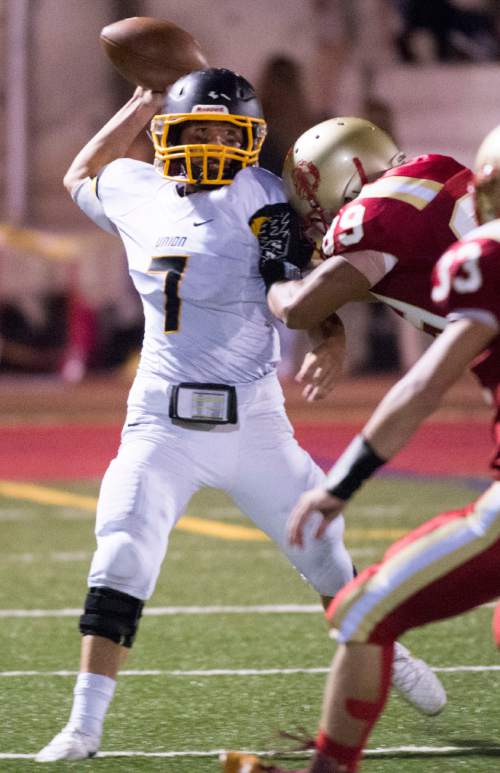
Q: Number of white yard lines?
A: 3